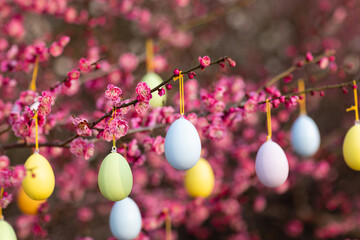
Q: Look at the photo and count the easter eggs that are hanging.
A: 11